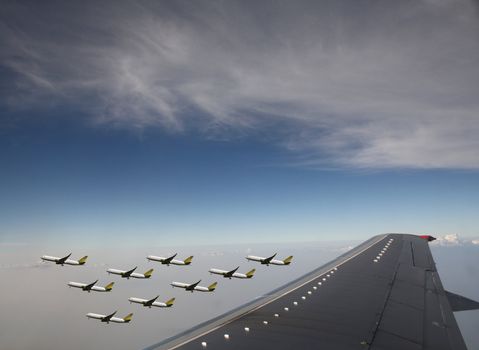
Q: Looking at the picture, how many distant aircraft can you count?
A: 9